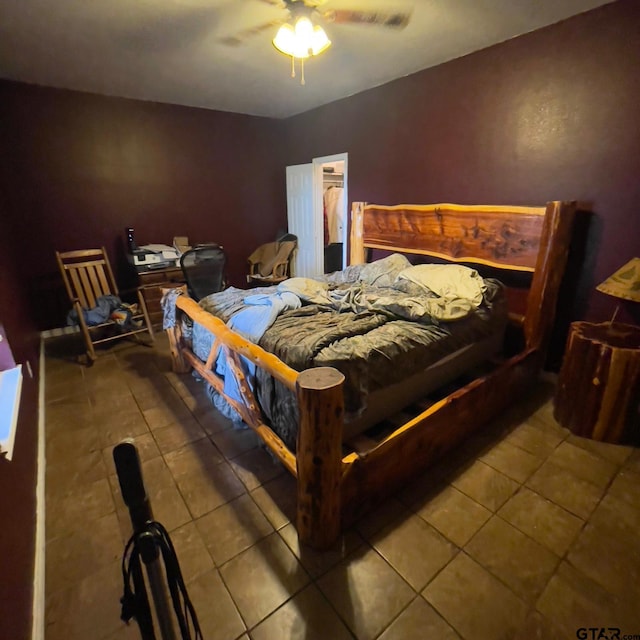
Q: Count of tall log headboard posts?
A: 2